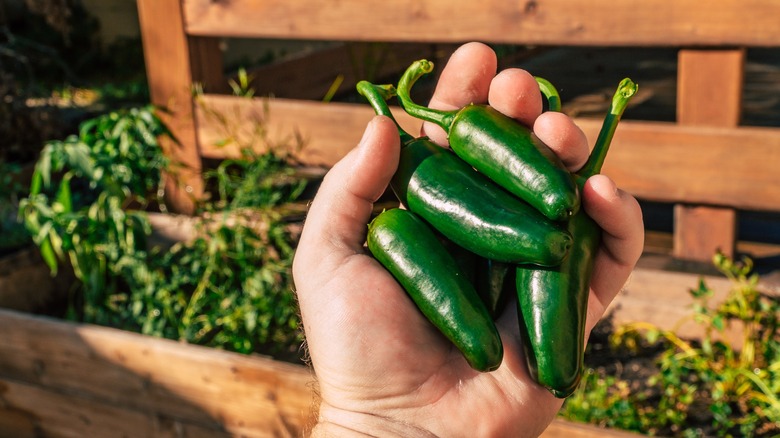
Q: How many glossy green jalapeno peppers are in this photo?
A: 5